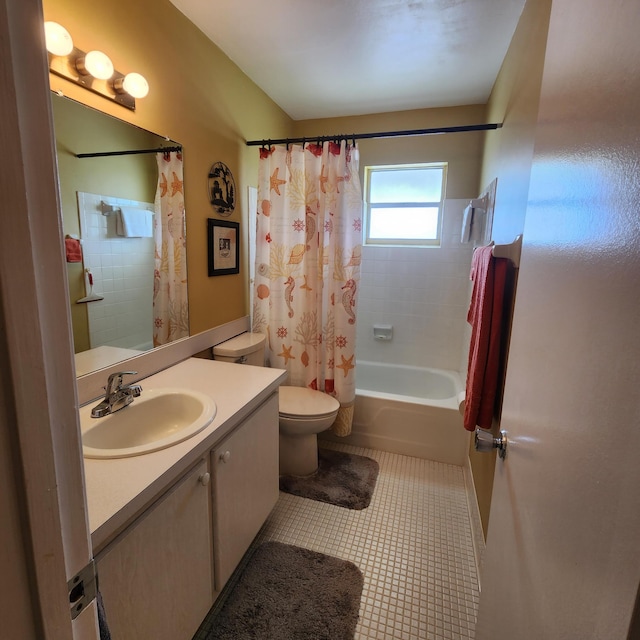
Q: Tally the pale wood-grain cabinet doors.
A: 2